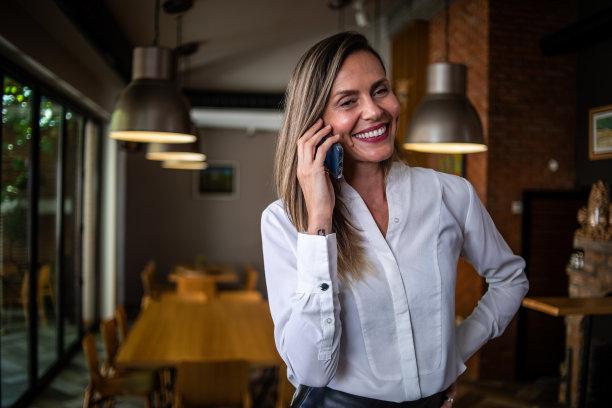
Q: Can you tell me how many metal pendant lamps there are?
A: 4